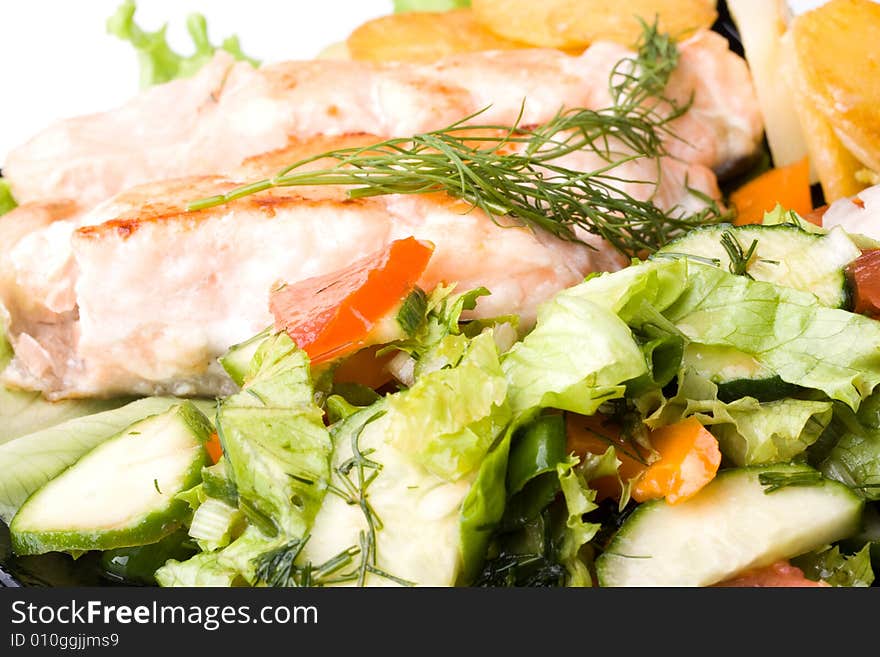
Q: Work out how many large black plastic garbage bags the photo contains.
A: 0